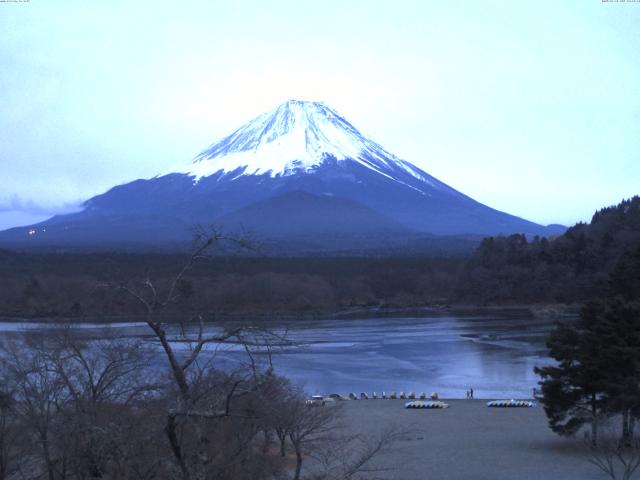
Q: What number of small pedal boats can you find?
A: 9